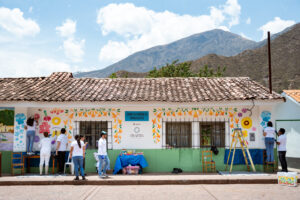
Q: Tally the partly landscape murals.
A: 1